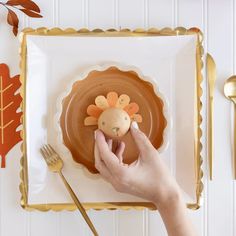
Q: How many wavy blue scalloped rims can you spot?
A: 0